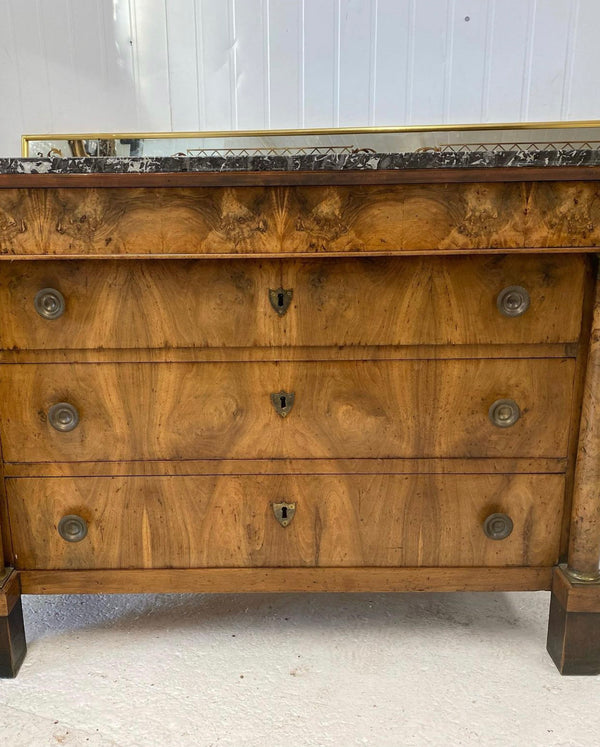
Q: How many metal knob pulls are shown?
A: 6